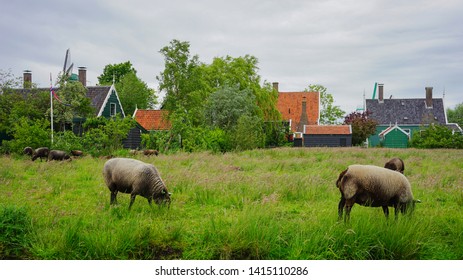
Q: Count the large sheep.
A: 2